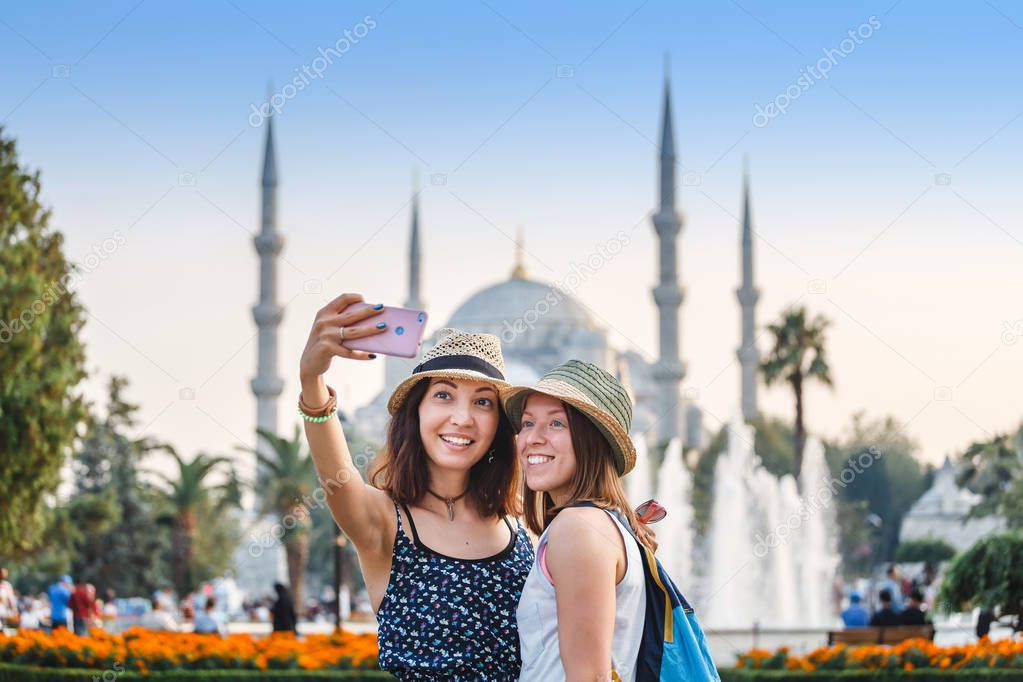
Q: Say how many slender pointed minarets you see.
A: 4